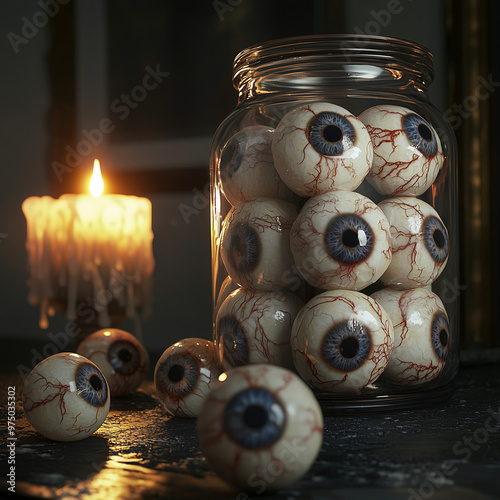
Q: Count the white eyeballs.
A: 13